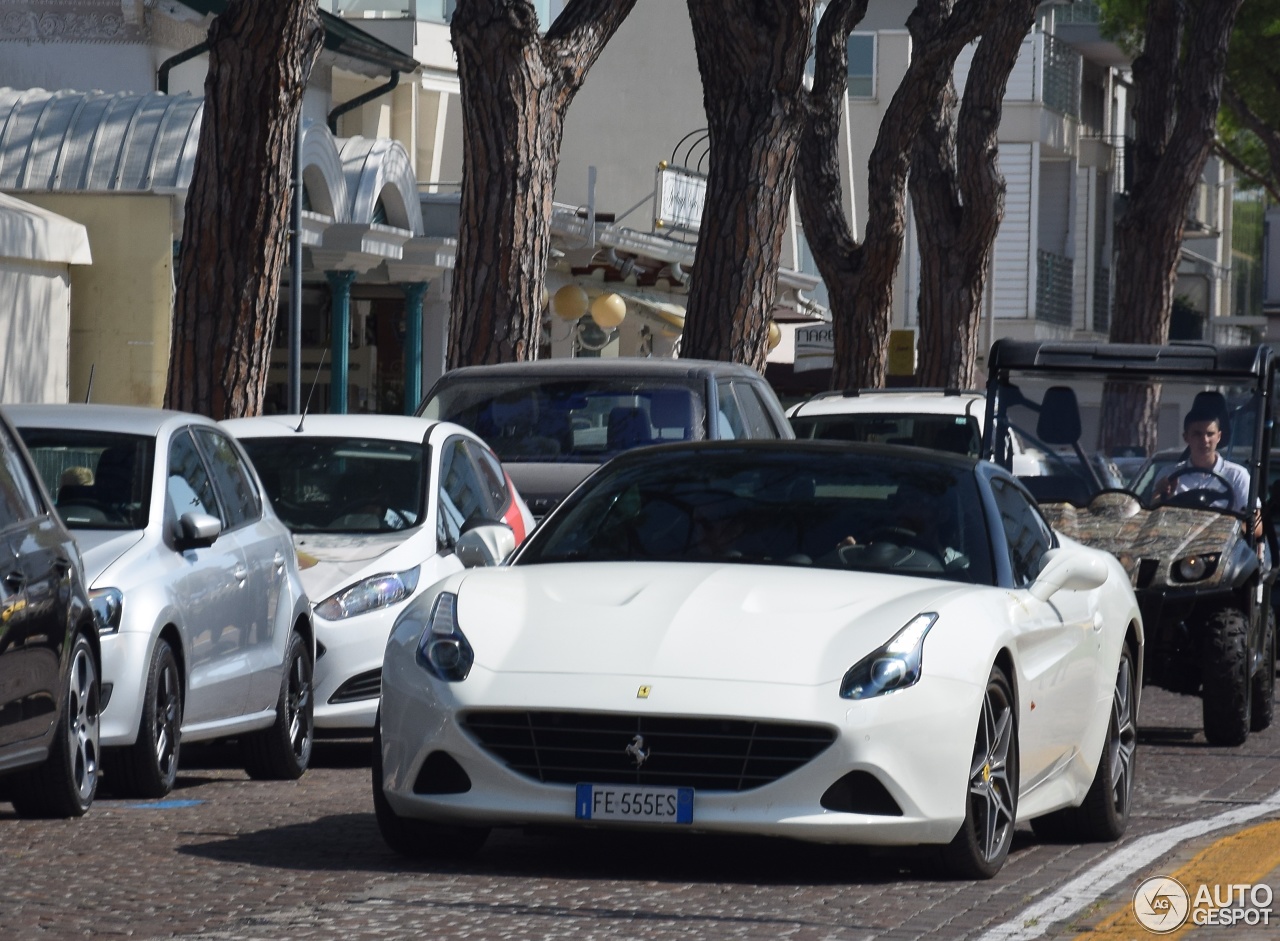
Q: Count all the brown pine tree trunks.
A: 6